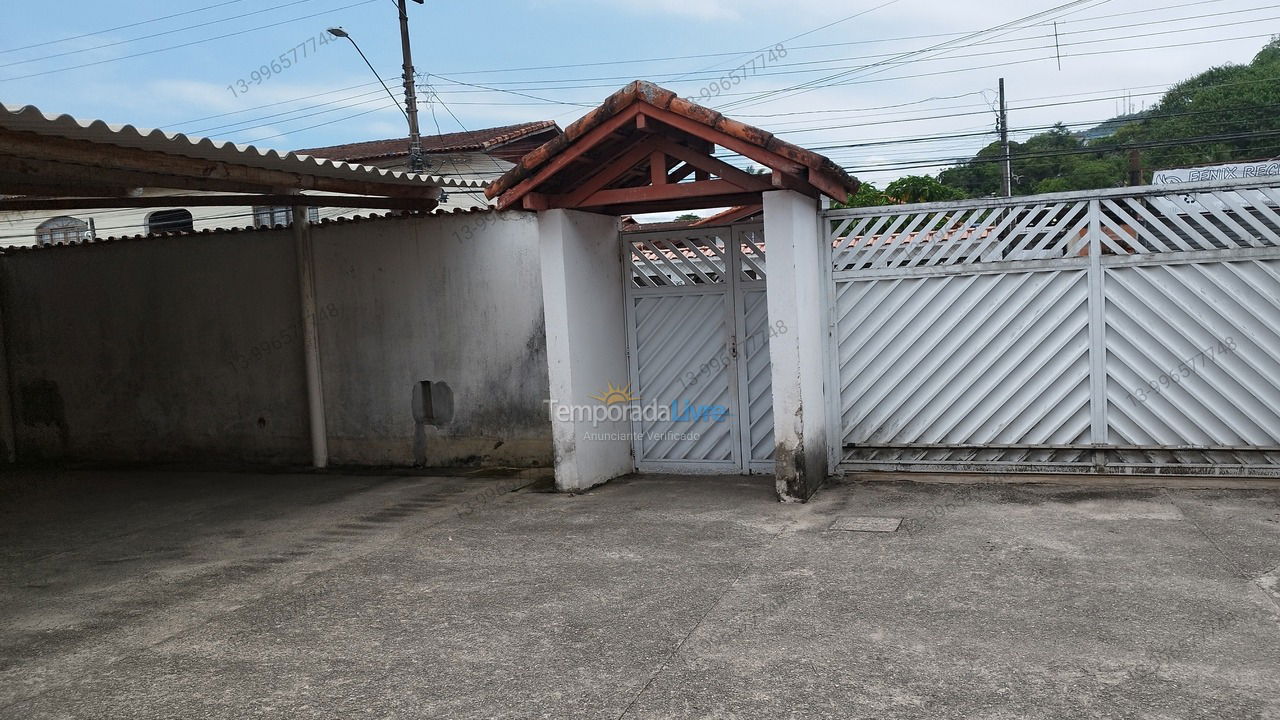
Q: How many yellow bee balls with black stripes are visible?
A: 0